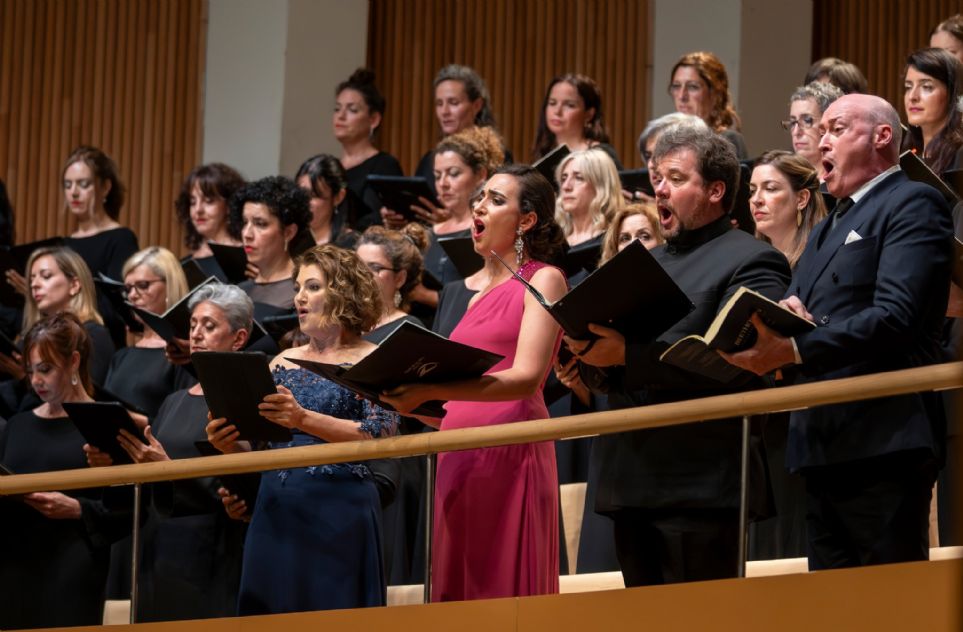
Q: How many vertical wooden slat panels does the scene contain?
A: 3